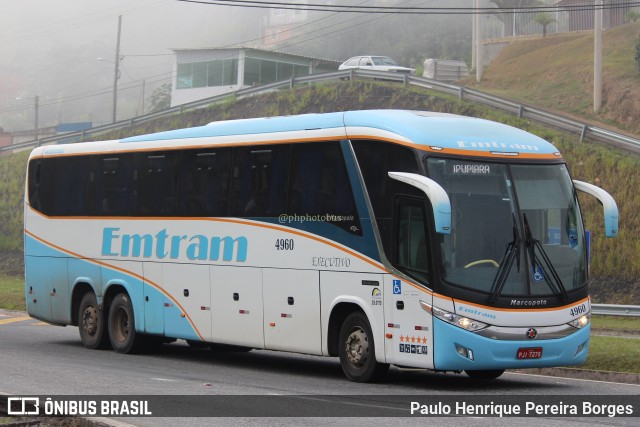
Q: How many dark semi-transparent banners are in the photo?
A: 1